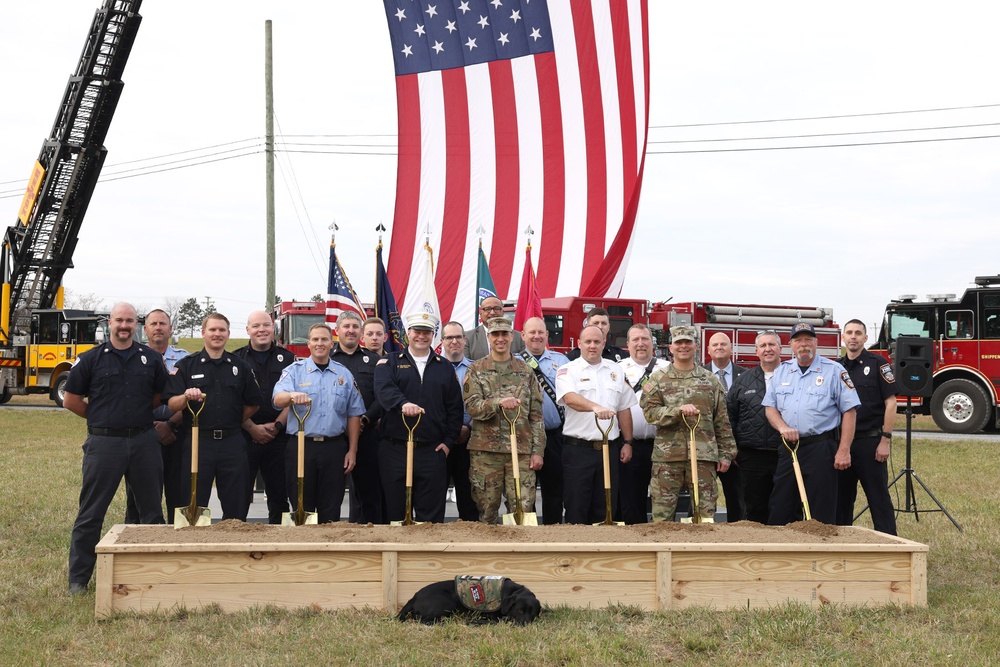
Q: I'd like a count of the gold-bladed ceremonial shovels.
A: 7